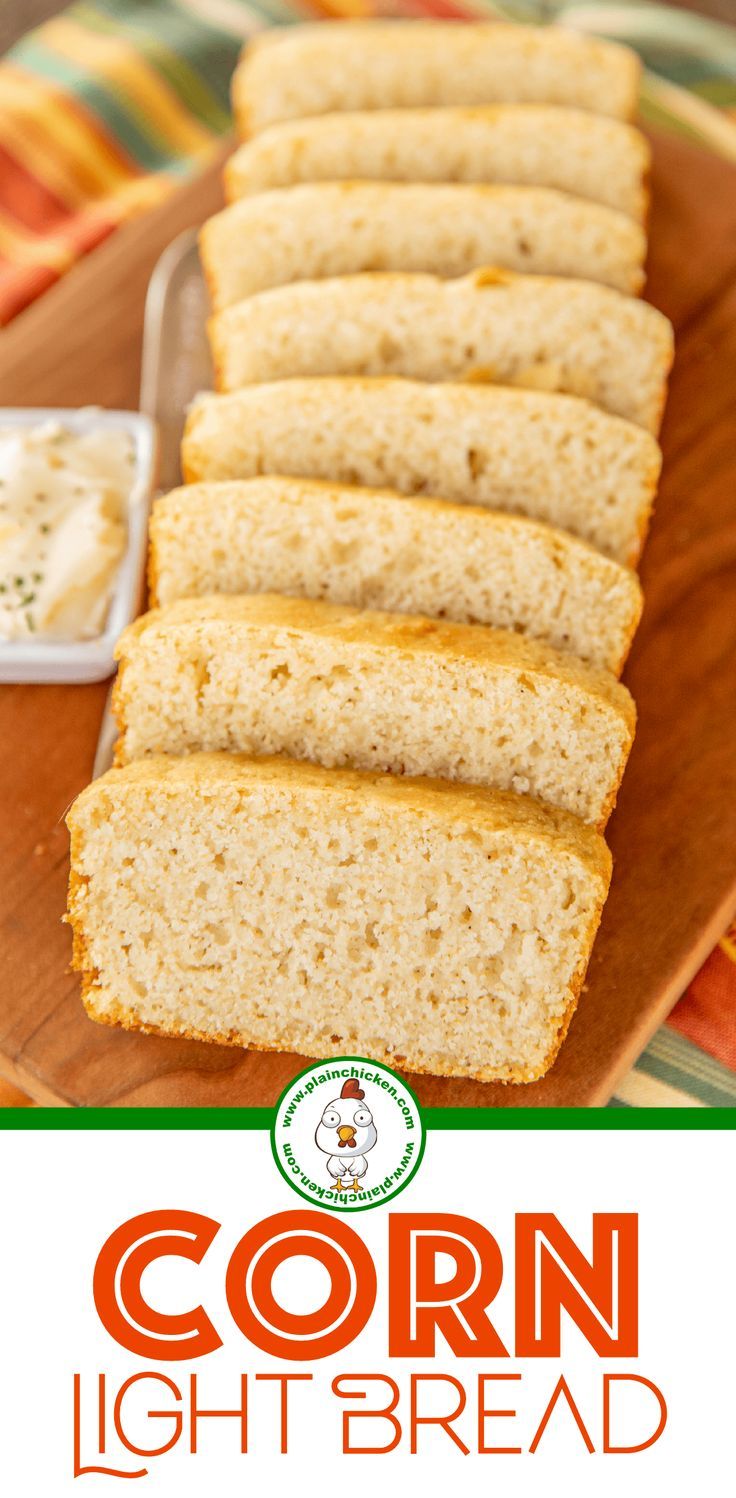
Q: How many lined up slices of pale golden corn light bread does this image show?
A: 8